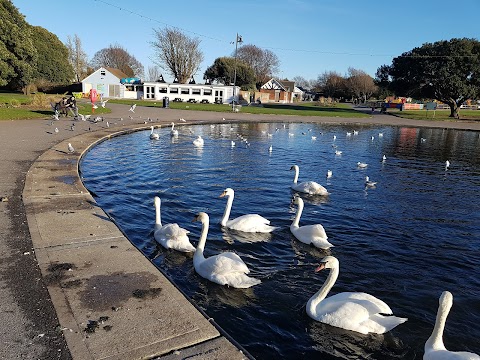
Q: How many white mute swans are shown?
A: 10